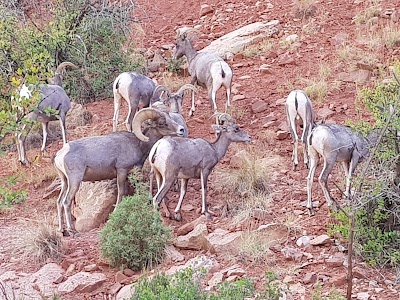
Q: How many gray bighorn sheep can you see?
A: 8